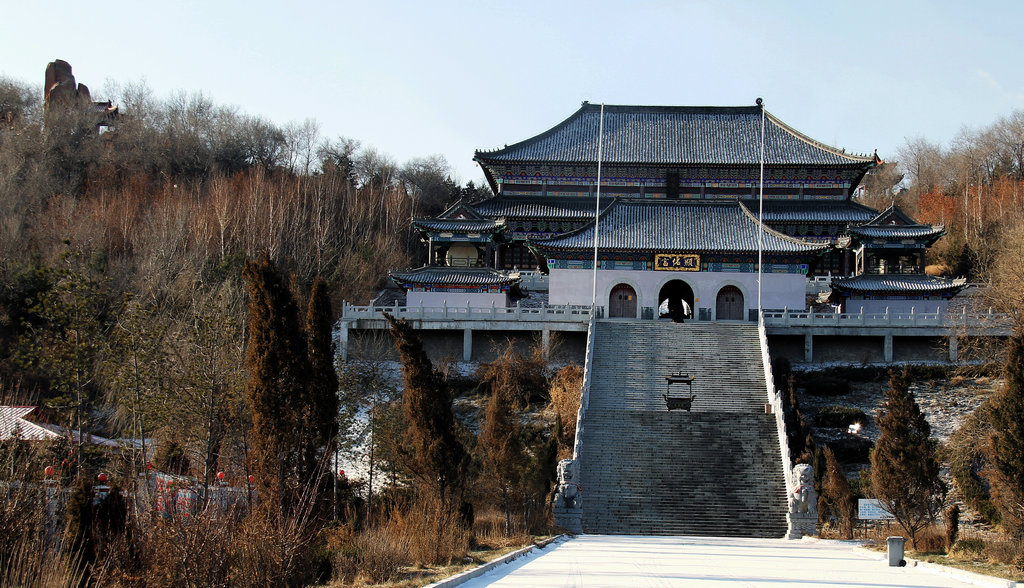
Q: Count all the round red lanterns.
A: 6